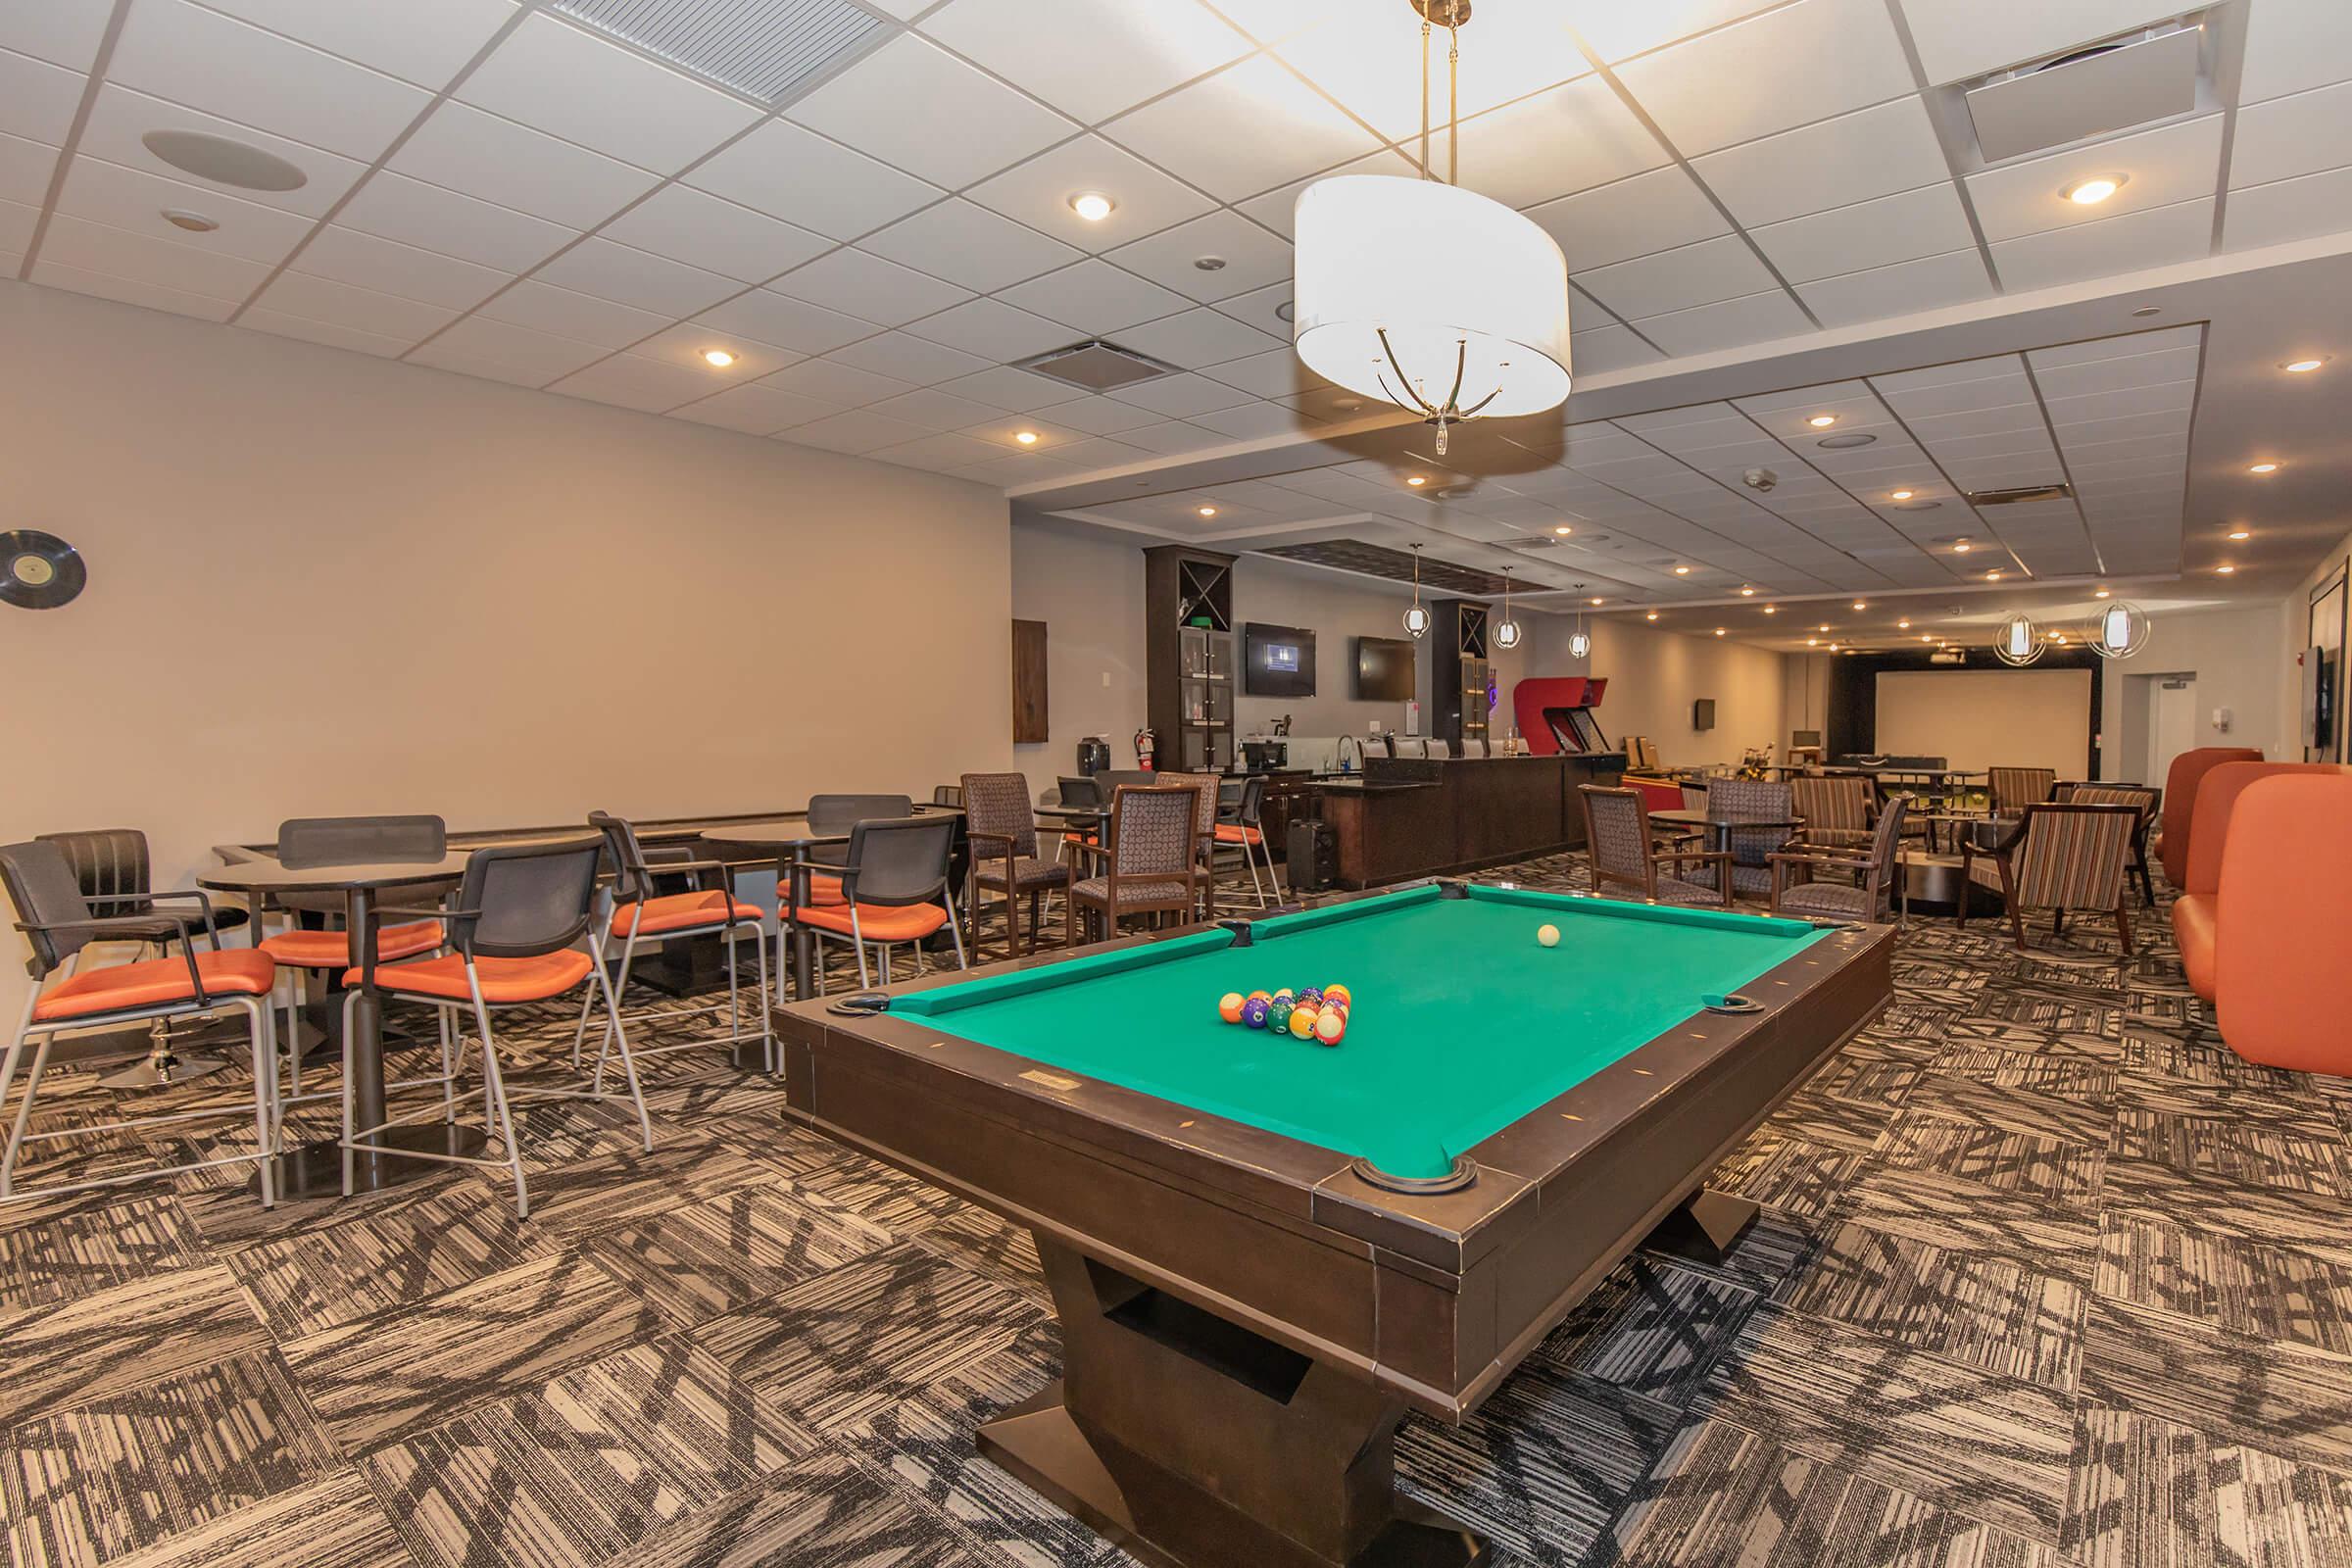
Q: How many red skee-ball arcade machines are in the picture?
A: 1